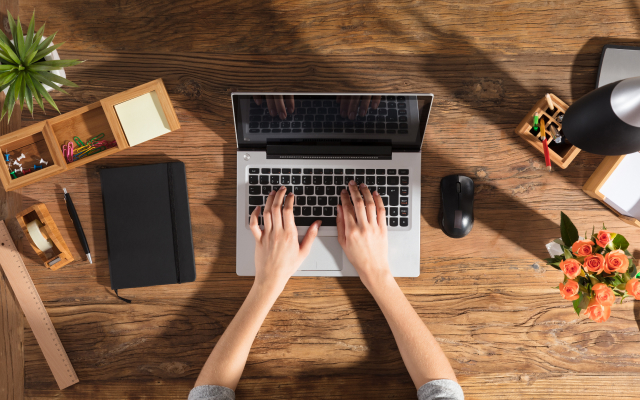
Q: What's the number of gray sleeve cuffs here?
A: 2